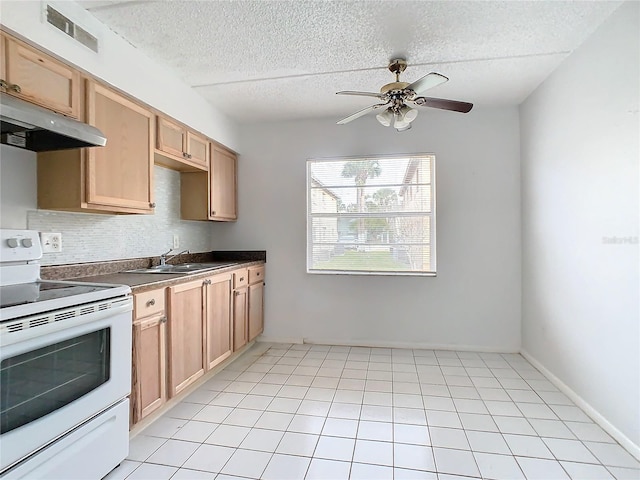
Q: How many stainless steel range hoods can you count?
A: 1